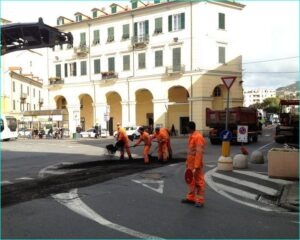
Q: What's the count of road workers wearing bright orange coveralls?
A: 5